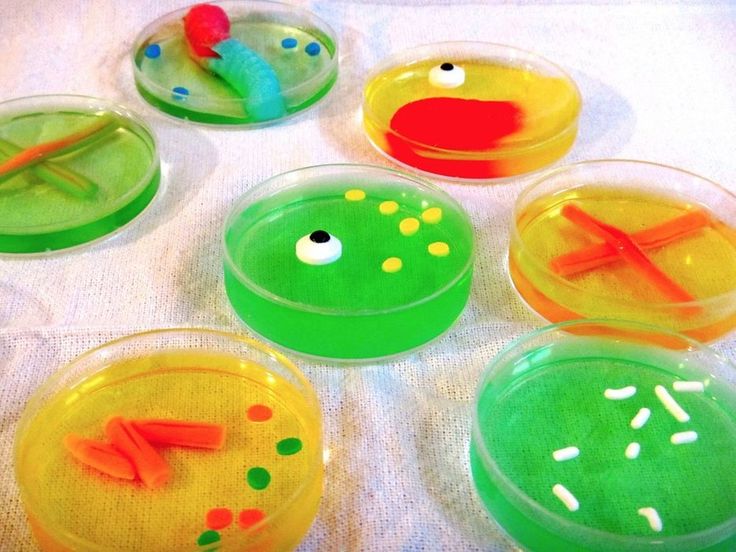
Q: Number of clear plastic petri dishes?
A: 7